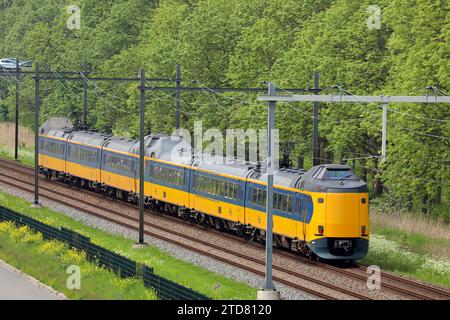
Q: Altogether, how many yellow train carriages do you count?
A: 6